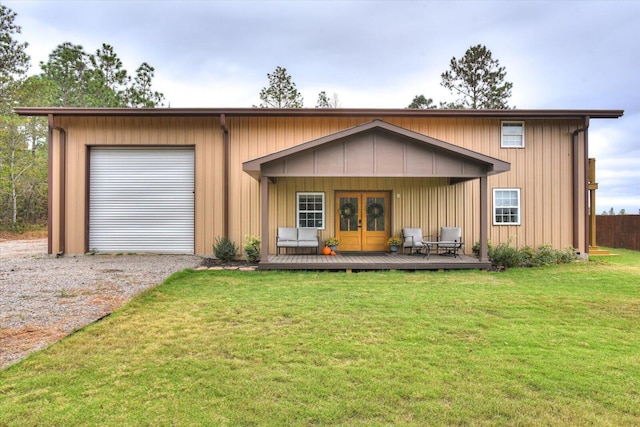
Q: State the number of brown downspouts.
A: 3